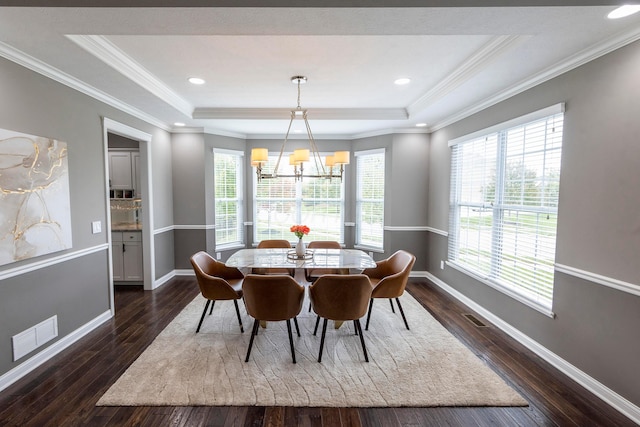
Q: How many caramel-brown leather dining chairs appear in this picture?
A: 6